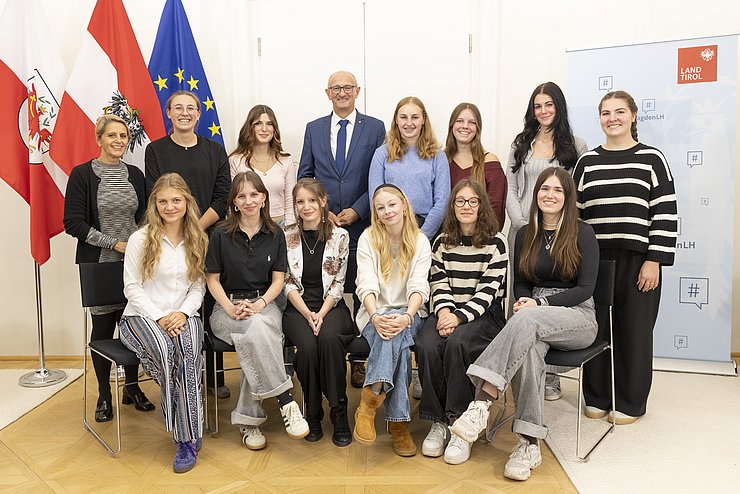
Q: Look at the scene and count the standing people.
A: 8